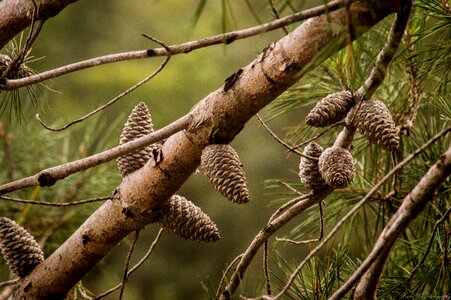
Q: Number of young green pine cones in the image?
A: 0